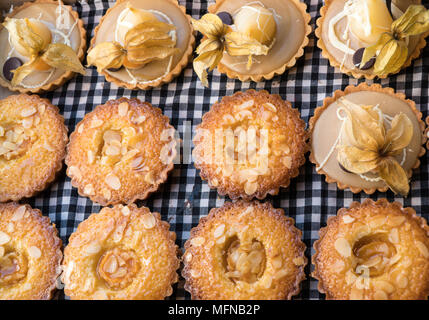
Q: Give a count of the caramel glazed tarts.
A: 5